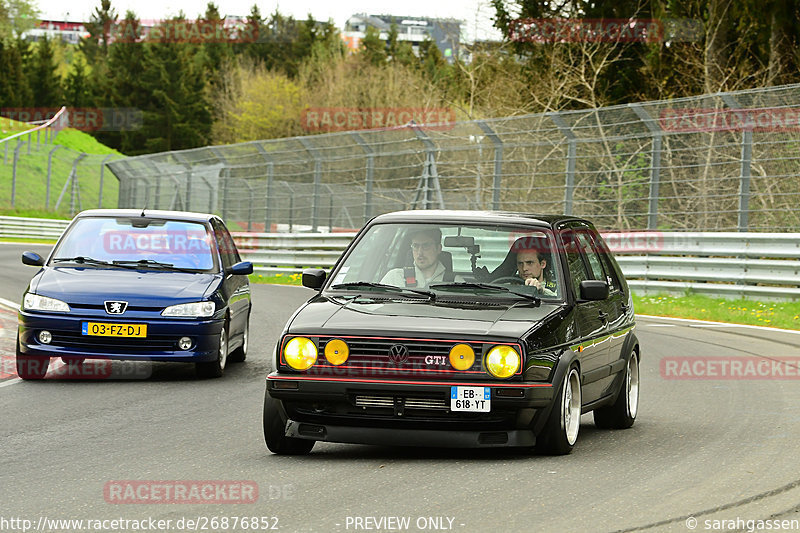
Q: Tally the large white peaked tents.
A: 0